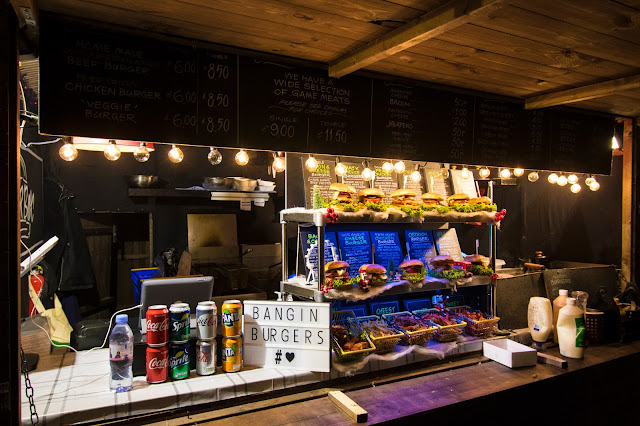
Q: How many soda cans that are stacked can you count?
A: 8